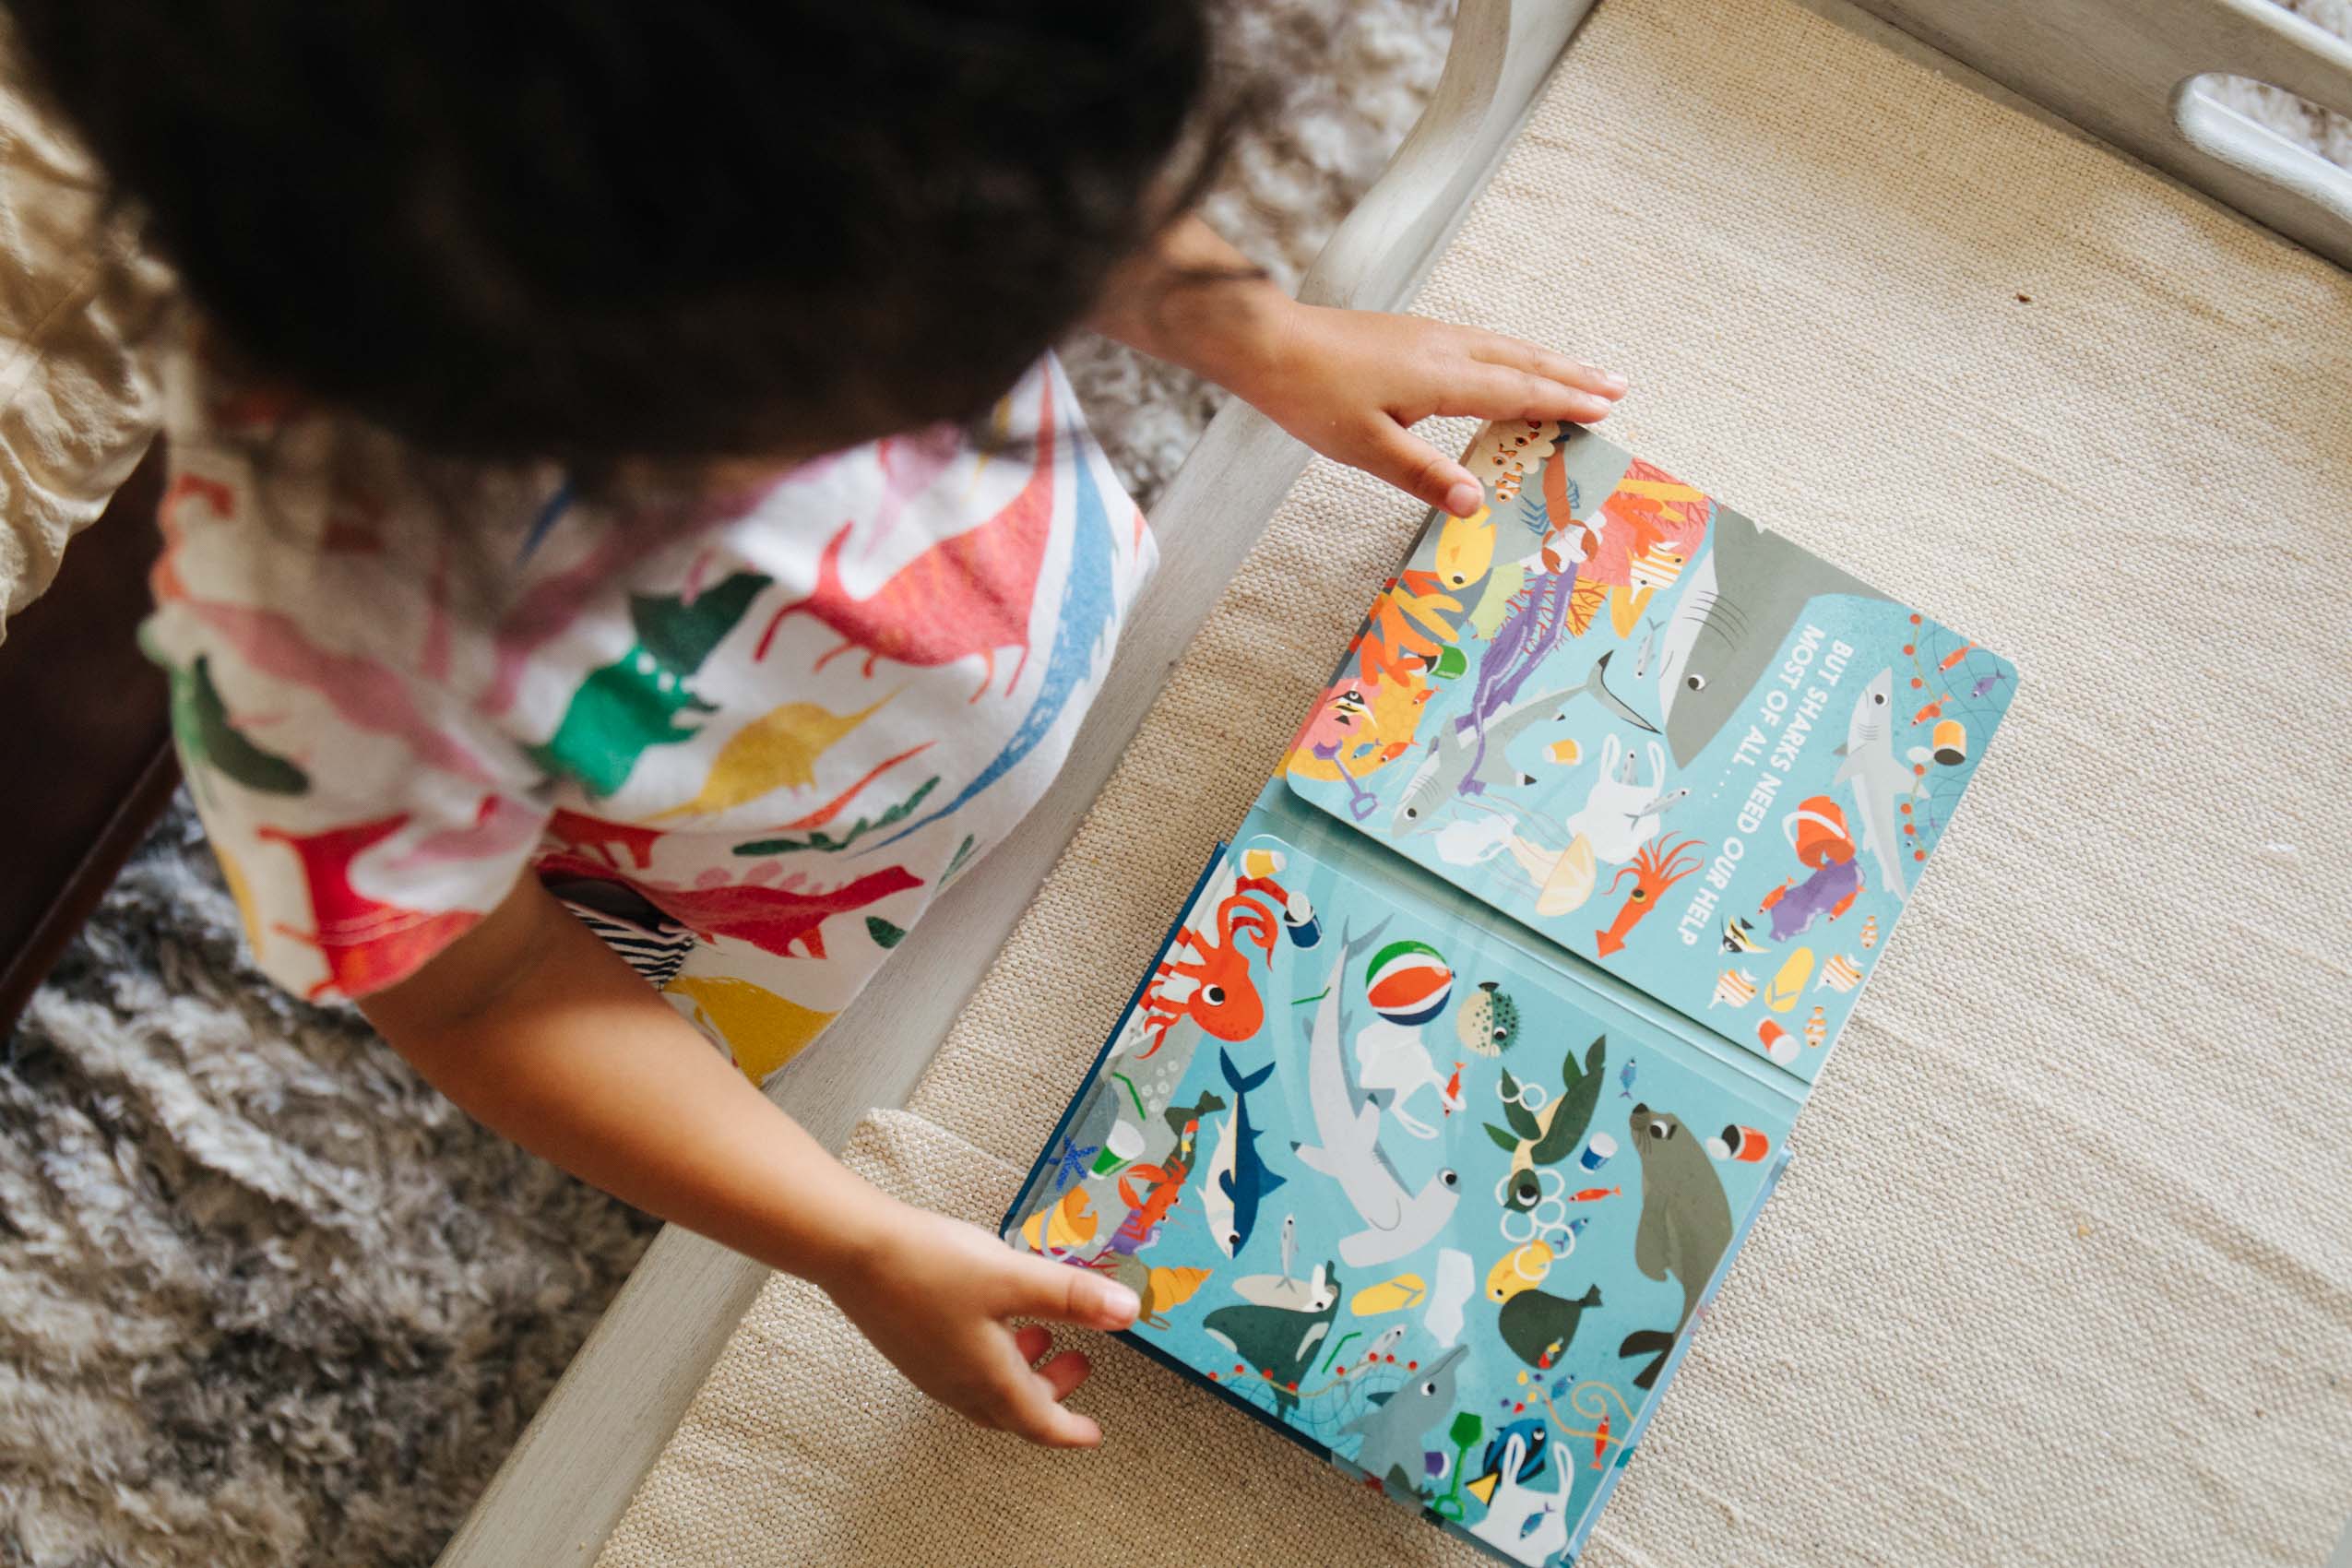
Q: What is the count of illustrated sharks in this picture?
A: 4